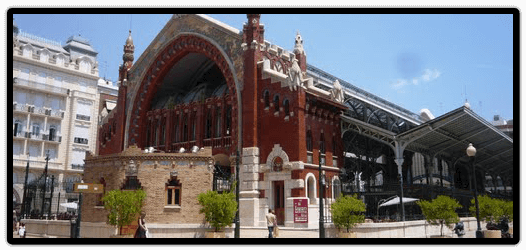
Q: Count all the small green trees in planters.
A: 5